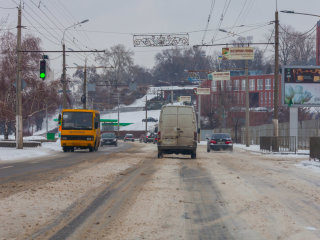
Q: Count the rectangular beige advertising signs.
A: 4